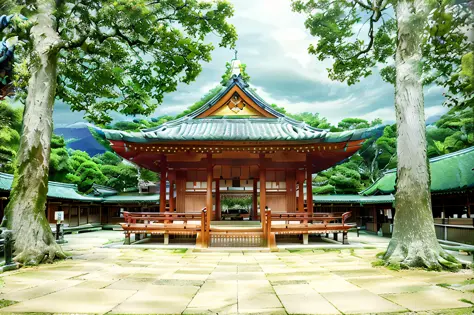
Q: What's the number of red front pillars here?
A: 4